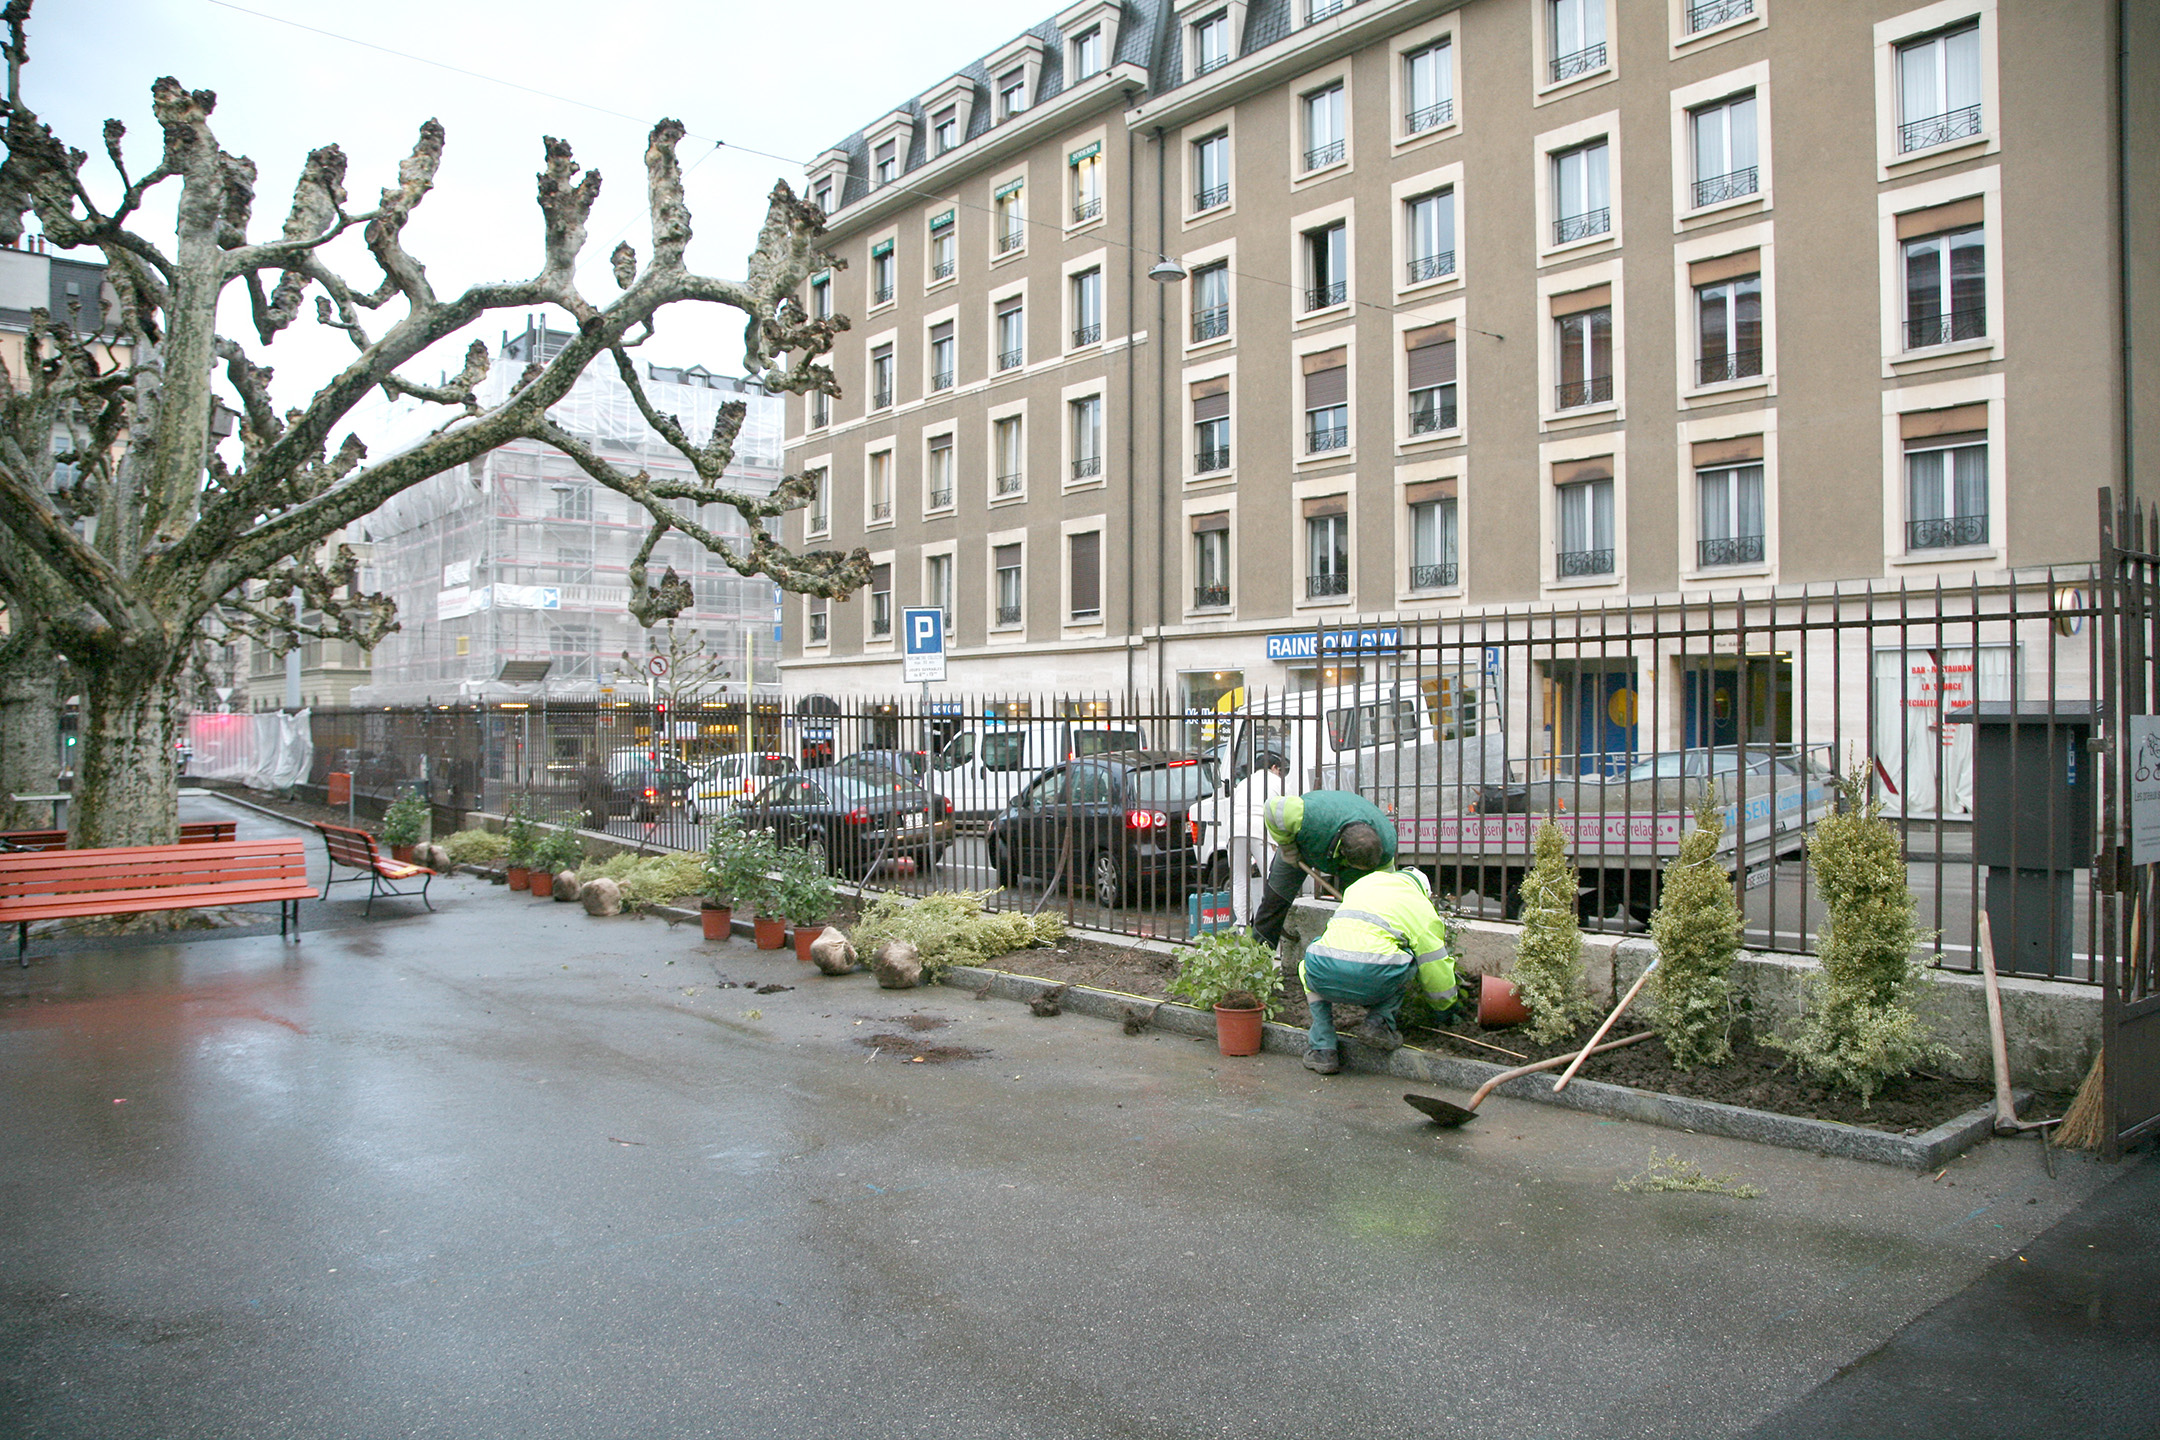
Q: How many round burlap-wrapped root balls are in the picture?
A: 6